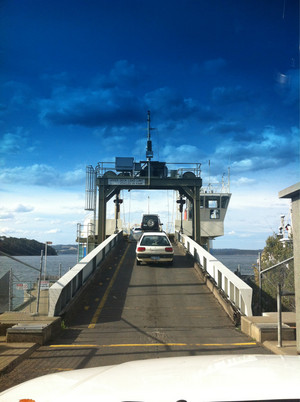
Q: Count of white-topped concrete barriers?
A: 2